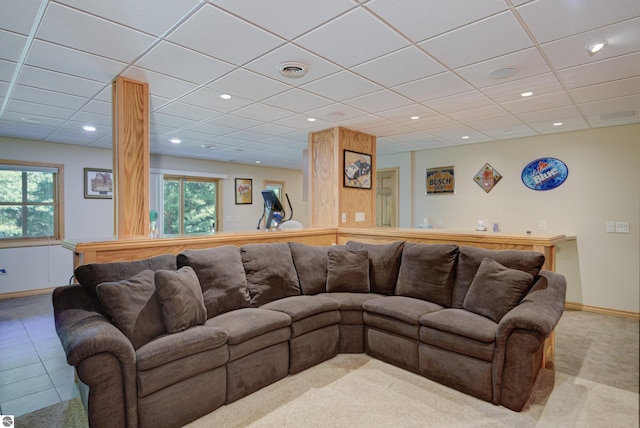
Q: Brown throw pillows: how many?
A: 4